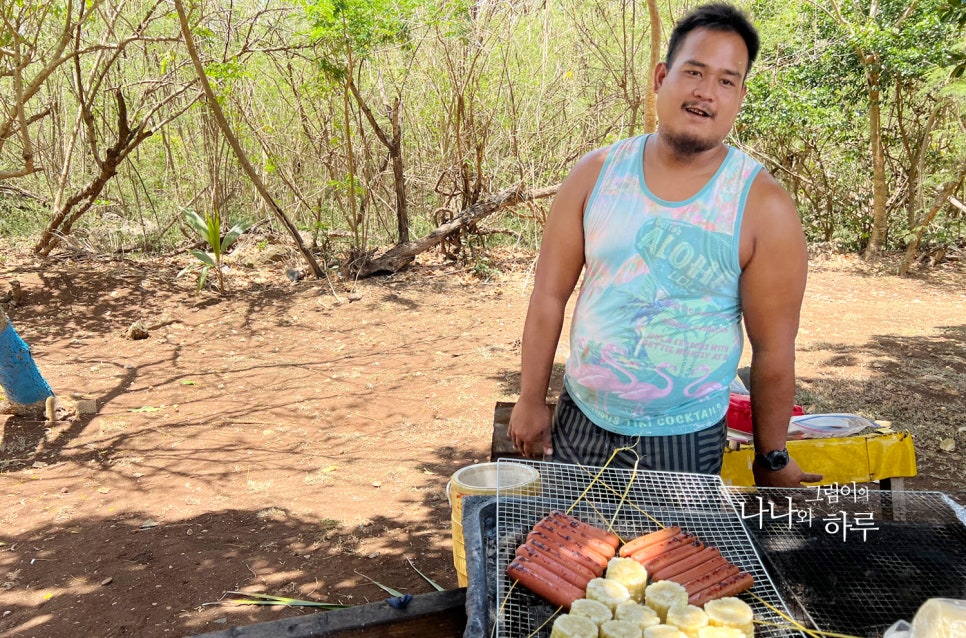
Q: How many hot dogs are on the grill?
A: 15